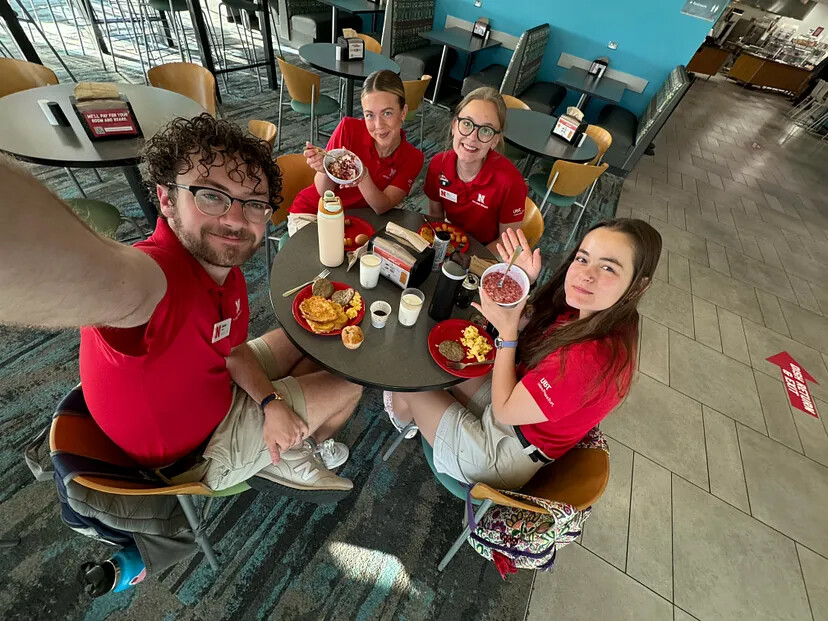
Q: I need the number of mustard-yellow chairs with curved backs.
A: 13